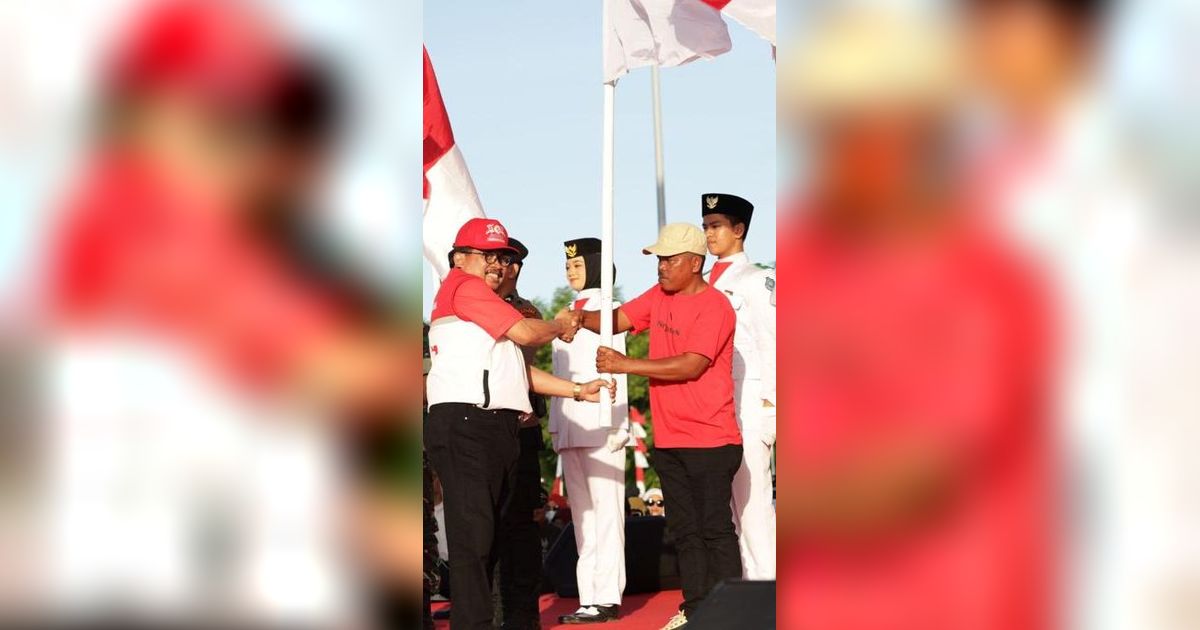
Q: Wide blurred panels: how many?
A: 2